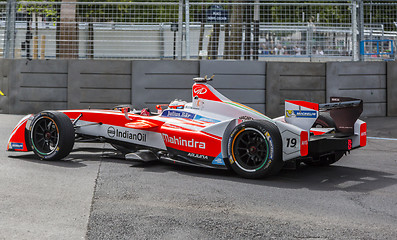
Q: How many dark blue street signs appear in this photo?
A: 1